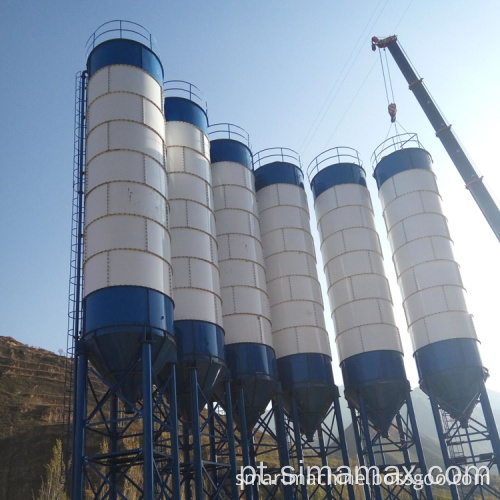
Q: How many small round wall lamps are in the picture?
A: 0